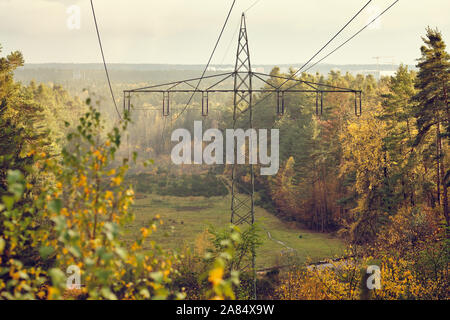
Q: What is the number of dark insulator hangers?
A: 6